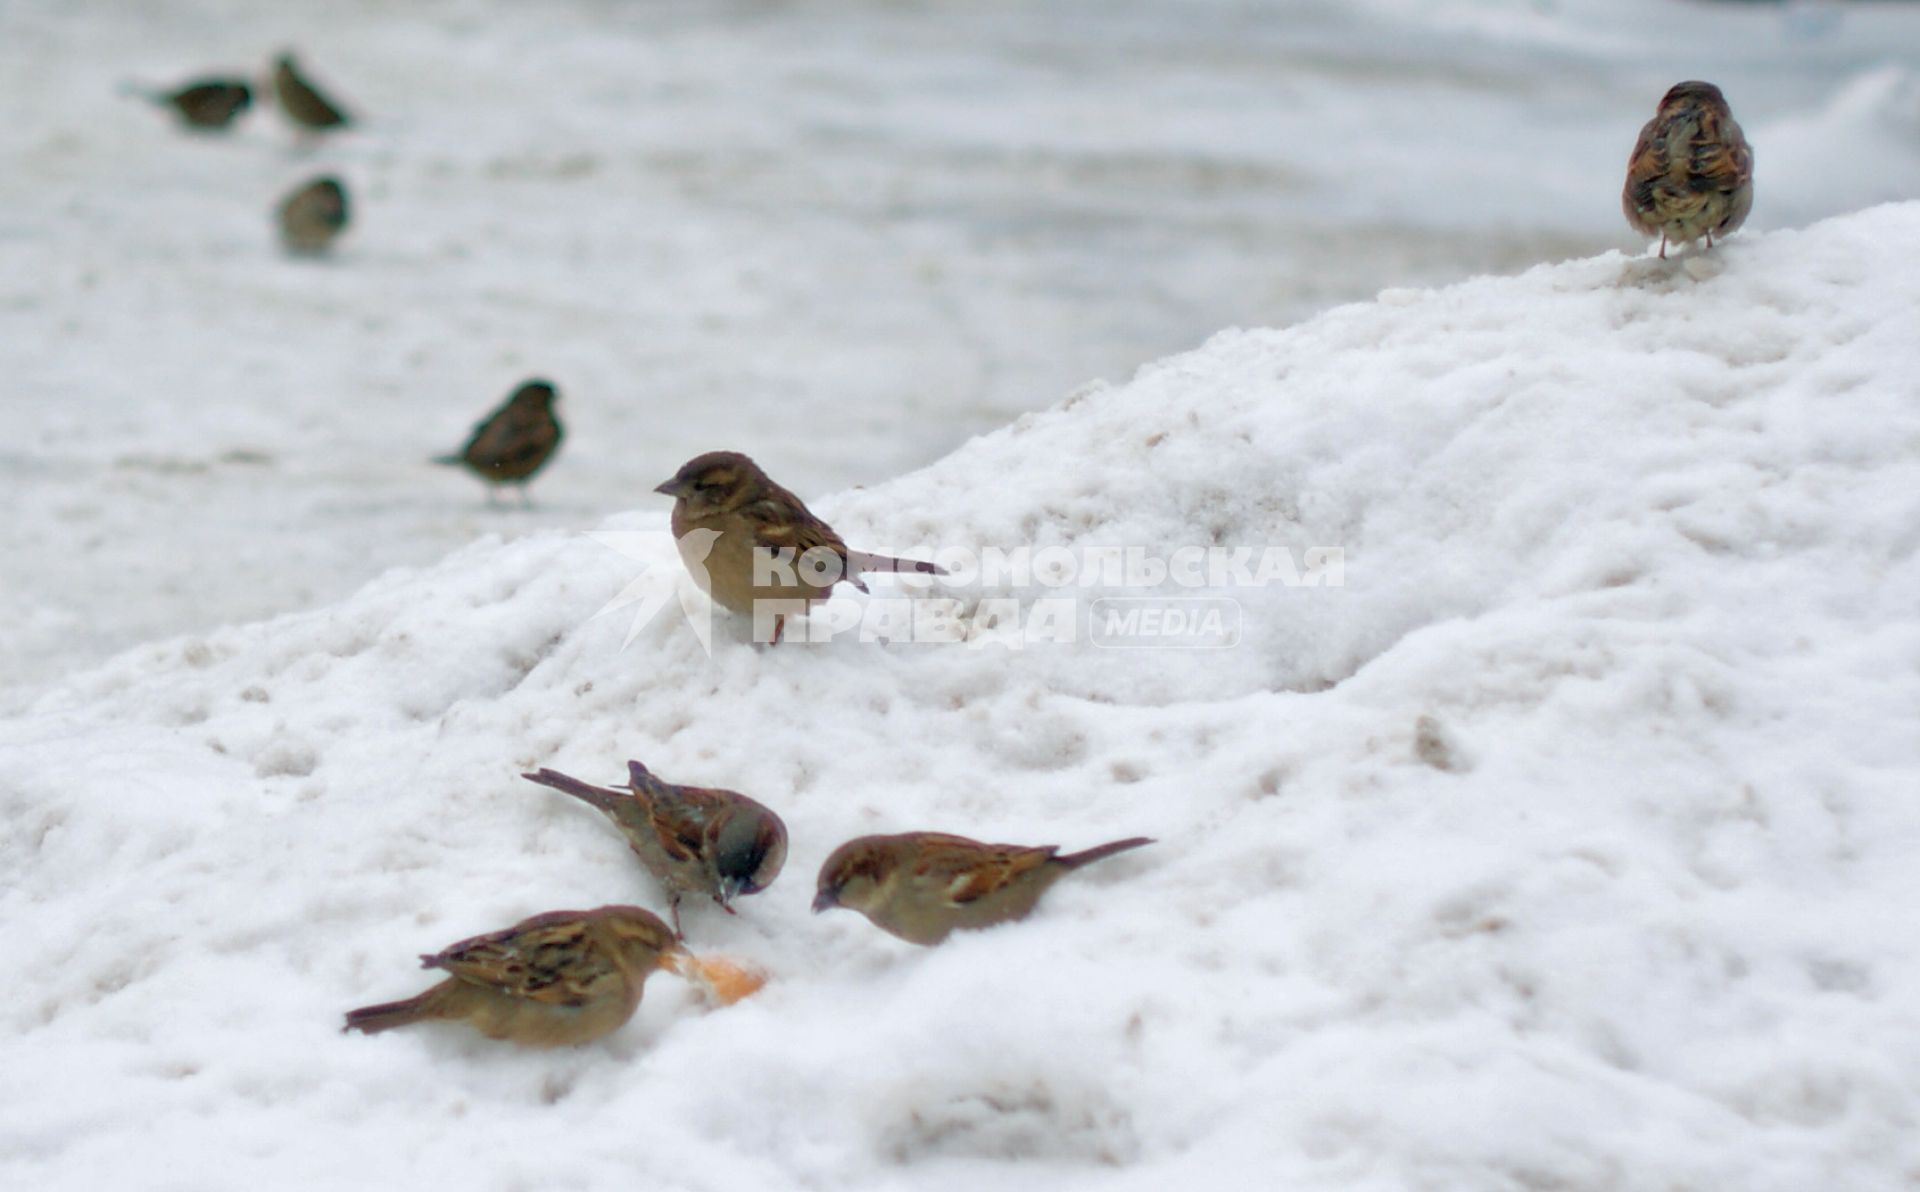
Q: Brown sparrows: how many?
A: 9